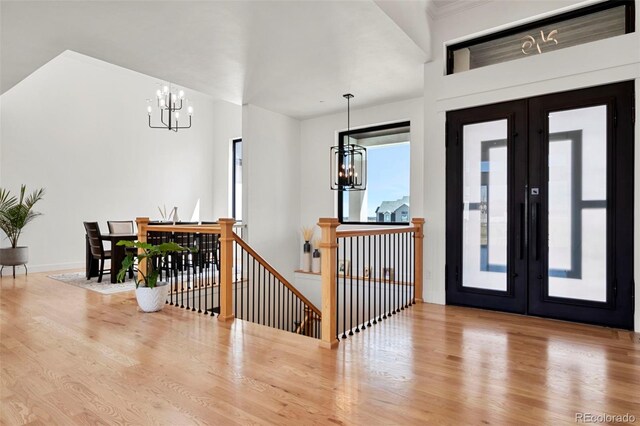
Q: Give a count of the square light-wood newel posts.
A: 4